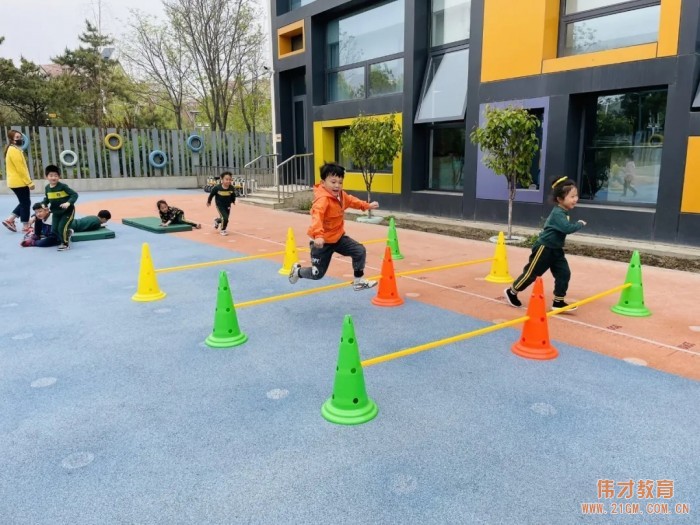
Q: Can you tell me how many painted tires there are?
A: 5